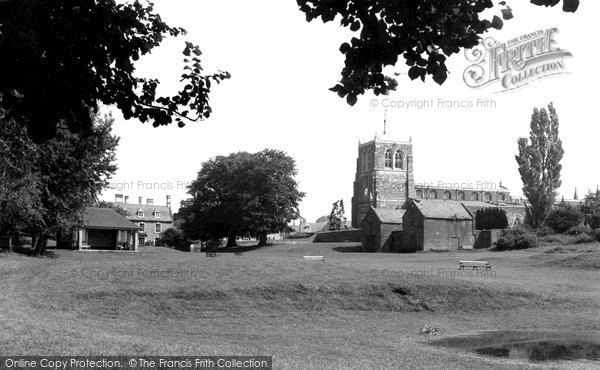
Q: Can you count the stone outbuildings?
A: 2